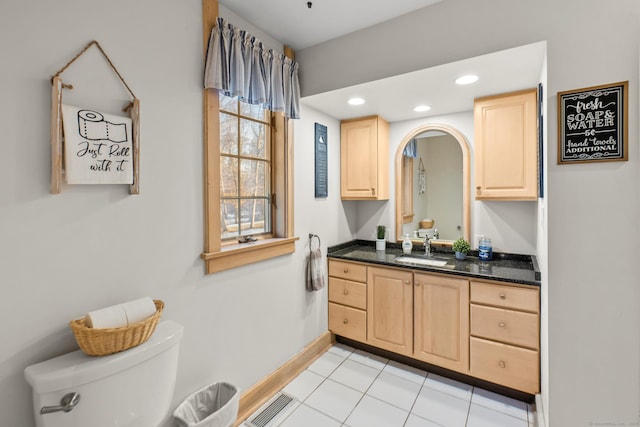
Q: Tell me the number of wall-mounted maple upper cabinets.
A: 2